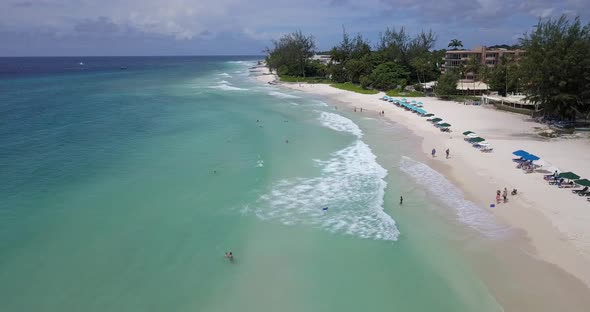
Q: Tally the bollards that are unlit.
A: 0